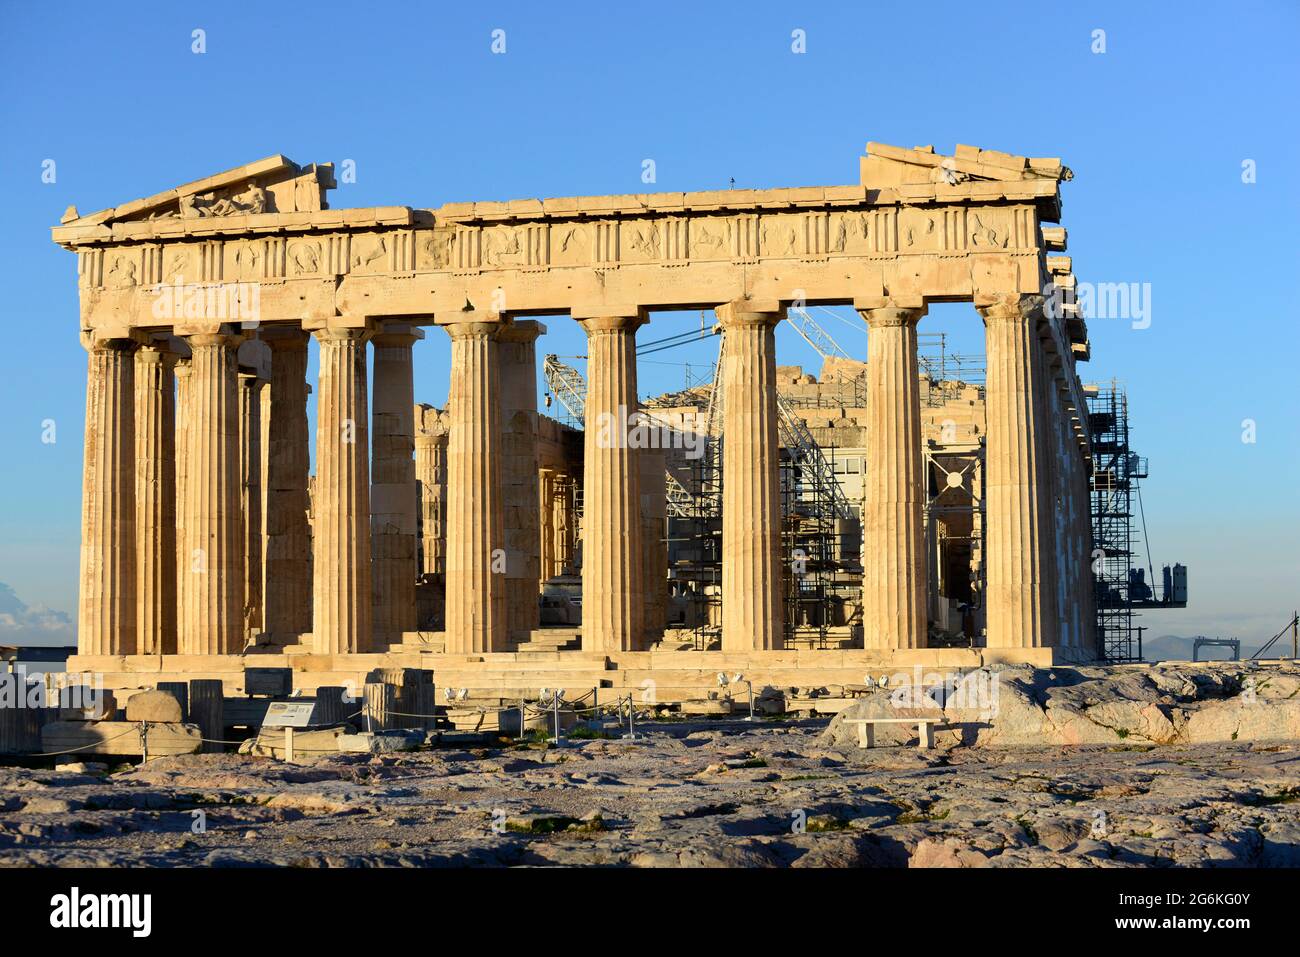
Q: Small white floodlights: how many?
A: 8